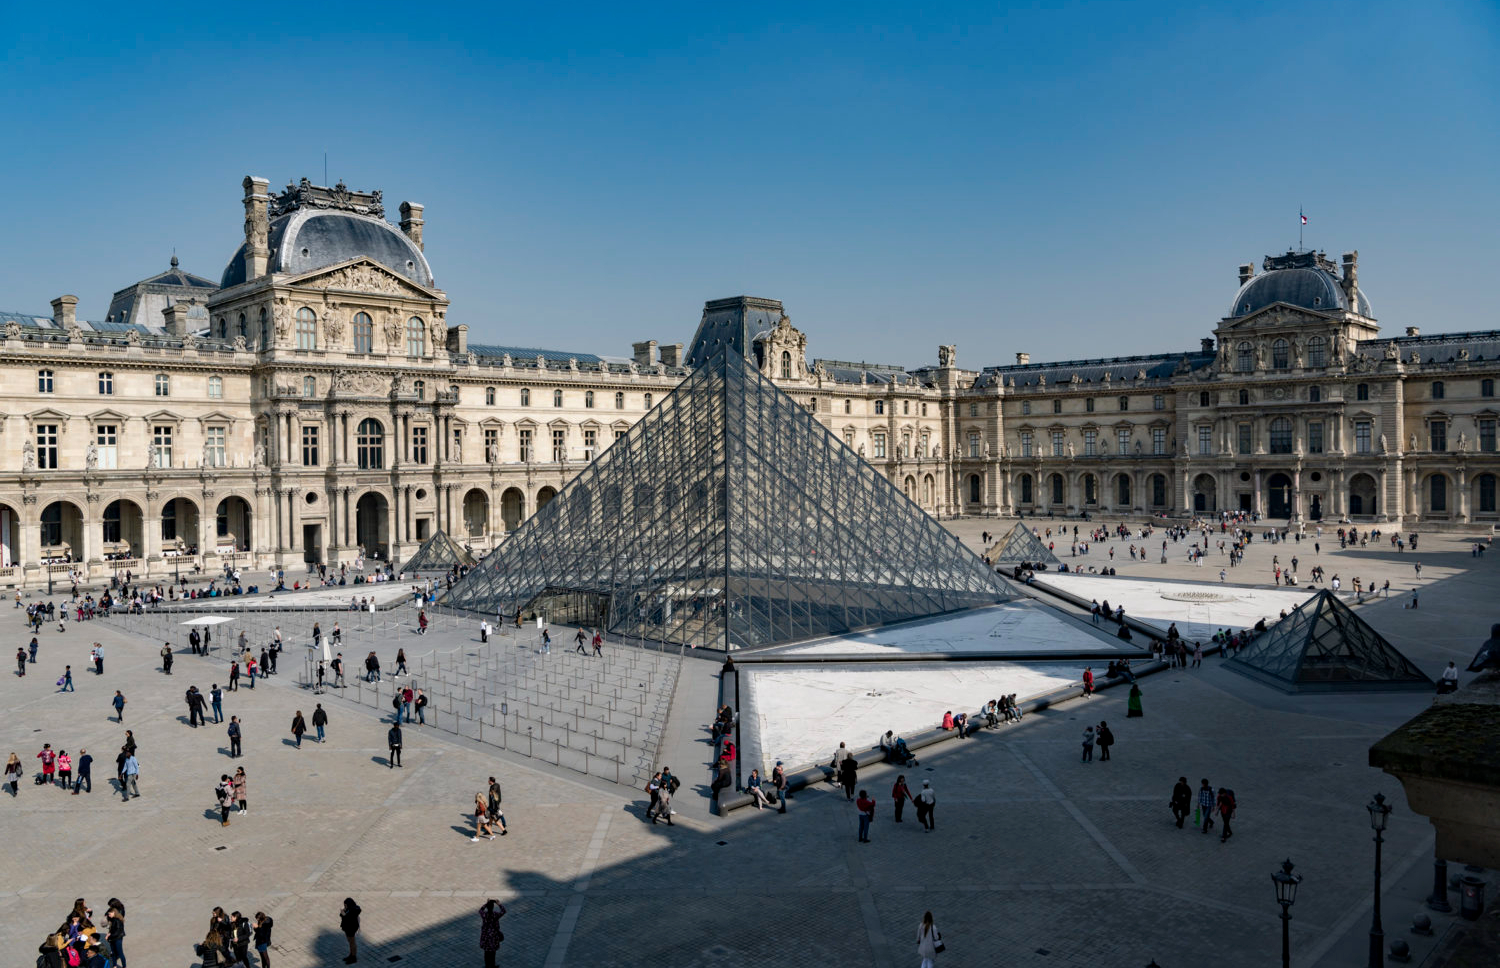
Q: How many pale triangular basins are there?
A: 4